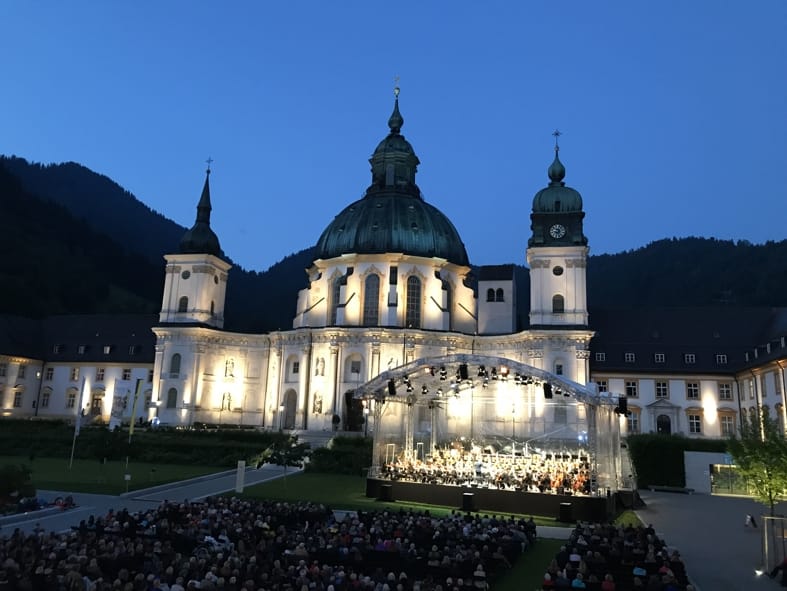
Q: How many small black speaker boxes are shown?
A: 3